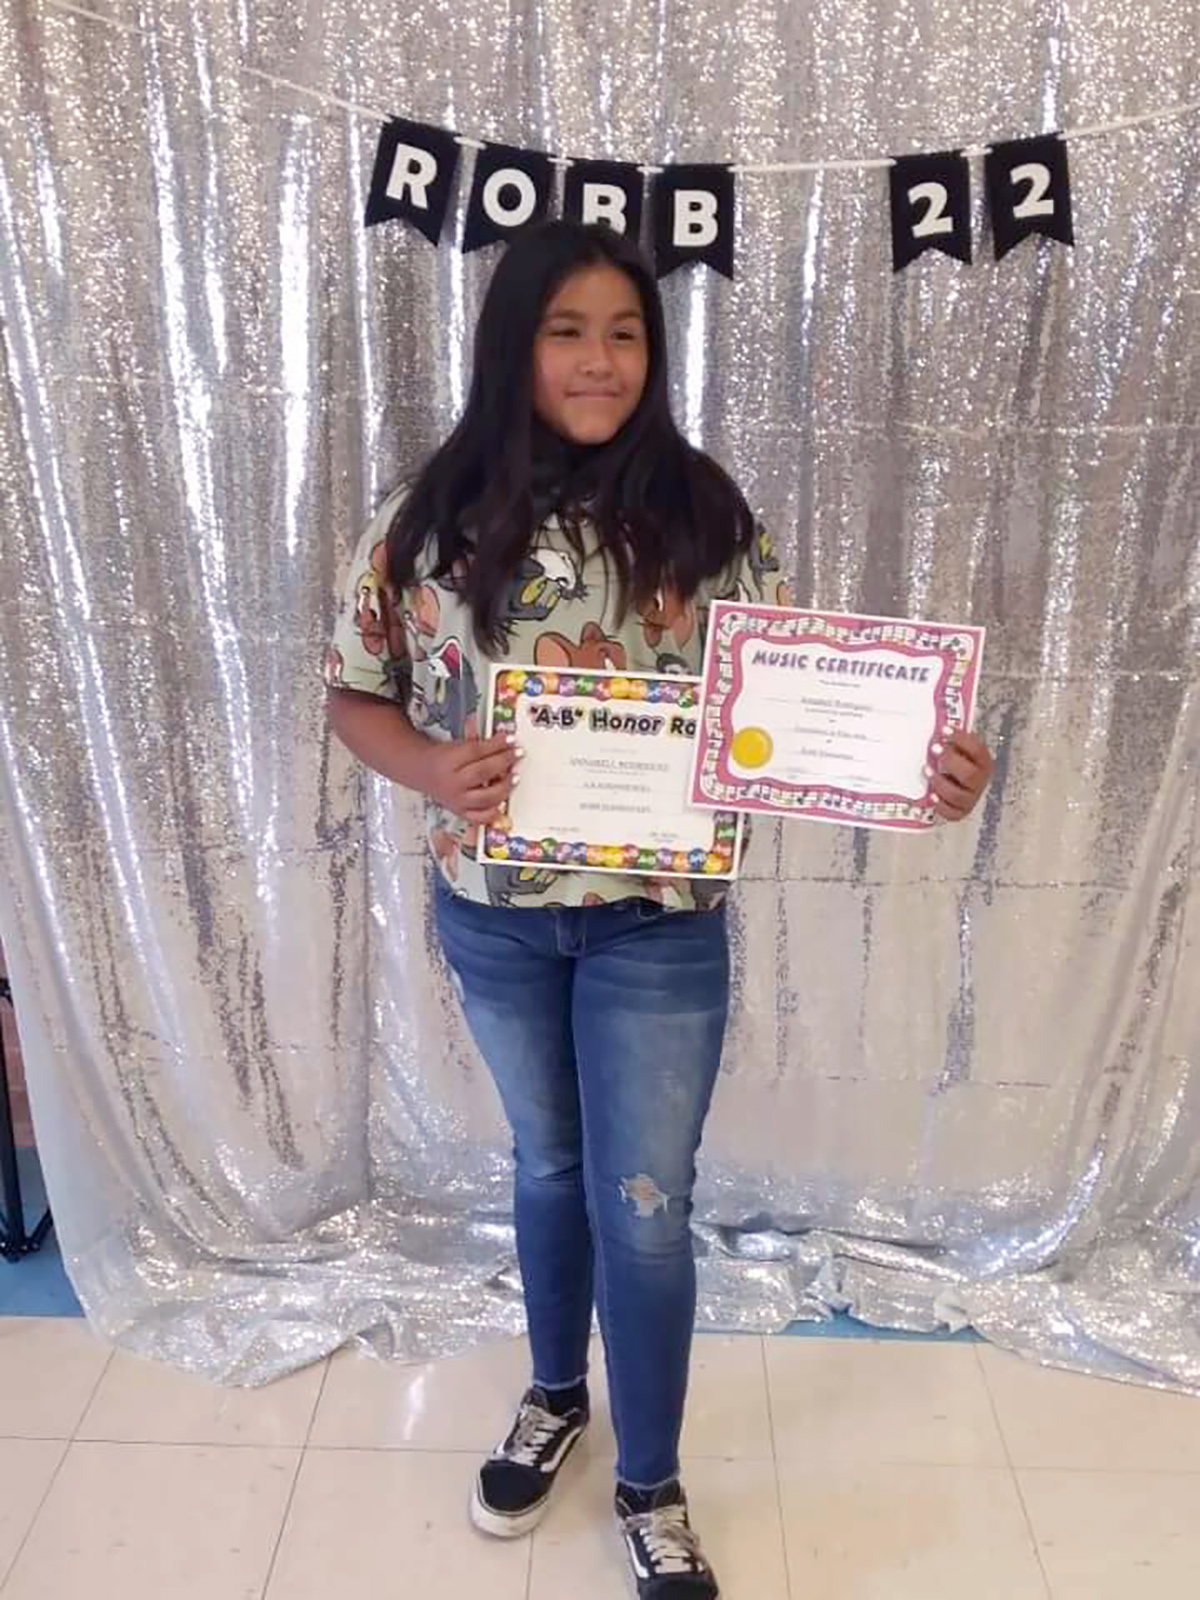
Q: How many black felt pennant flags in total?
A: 6